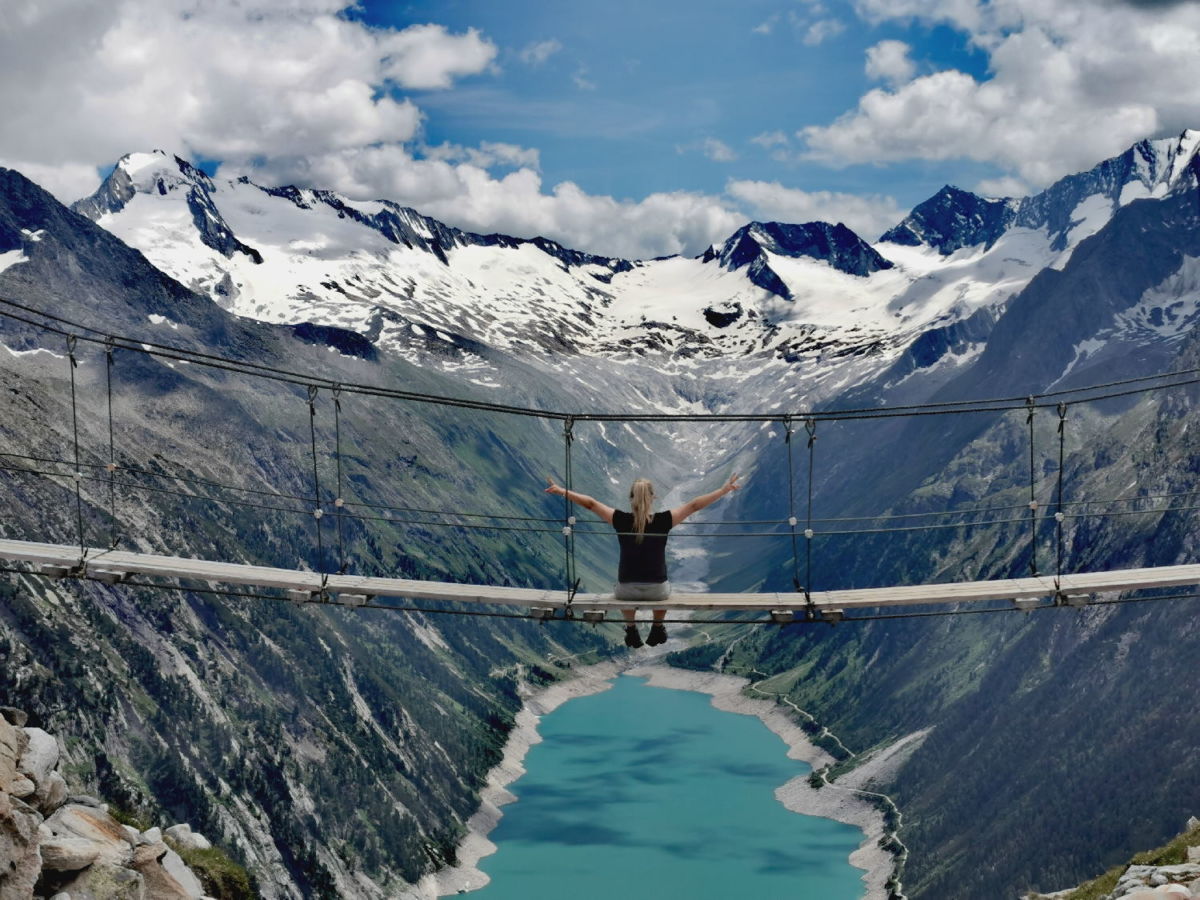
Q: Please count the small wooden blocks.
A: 10